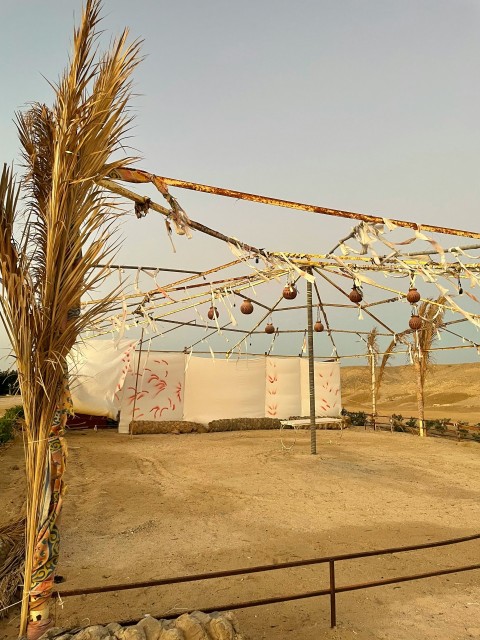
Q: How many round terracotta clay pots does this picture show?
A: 8